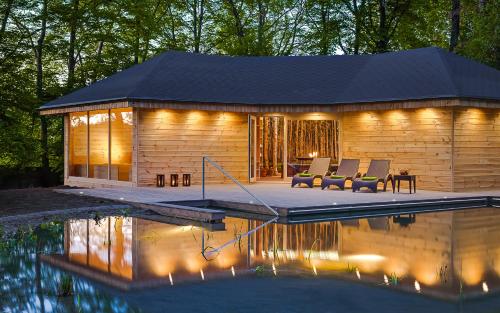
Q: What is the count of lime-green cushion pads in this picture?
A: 3